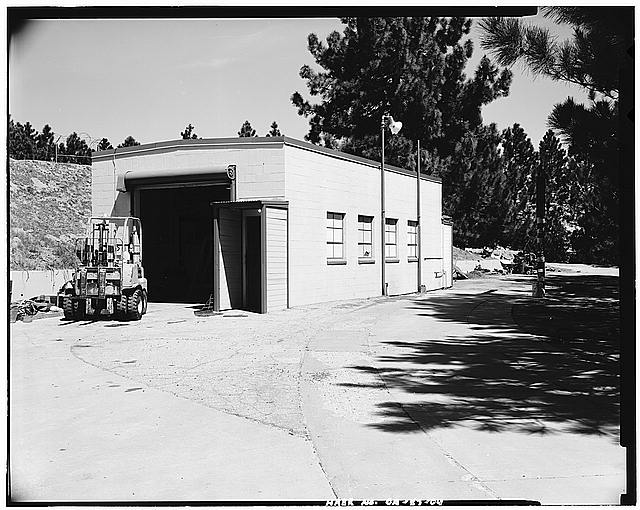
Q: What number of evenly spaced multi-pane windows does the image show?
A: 4